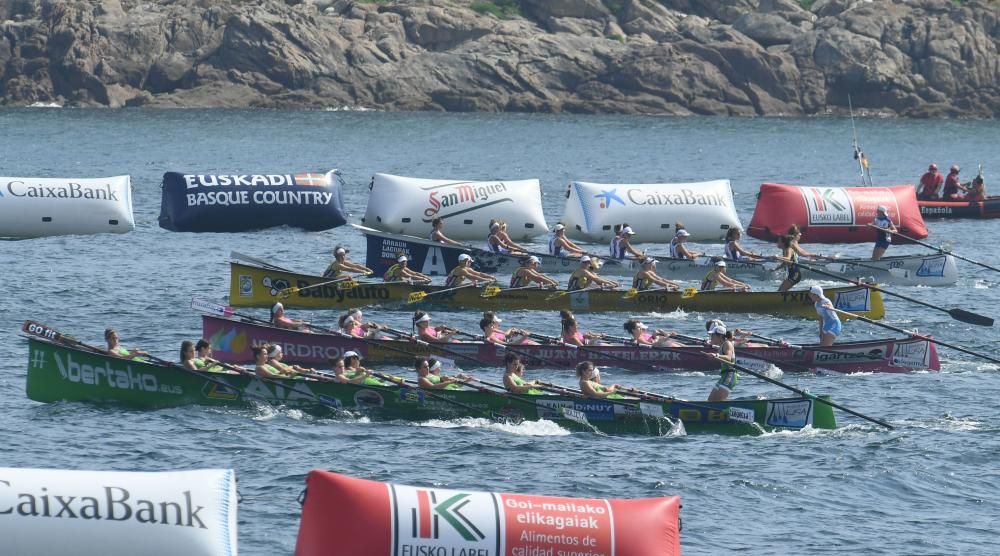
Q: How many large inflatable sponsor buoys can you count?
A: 7